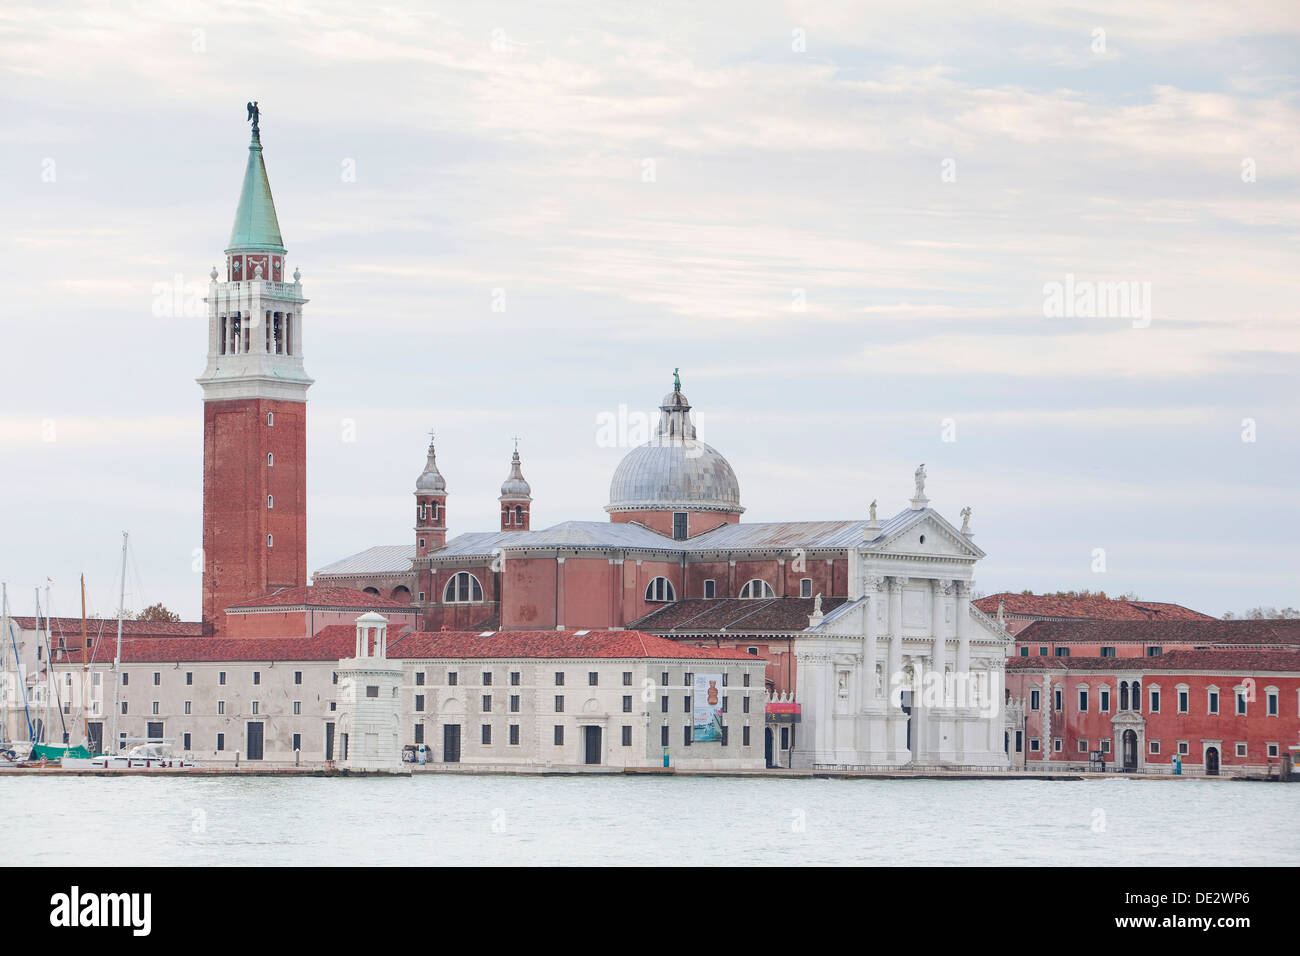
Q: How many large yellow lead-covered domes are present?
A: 0